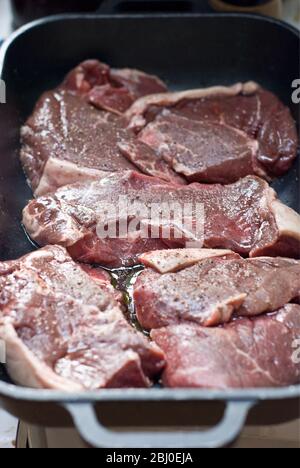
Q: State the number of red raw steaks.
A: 6